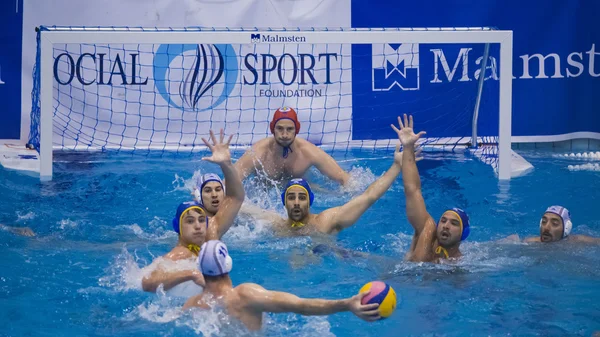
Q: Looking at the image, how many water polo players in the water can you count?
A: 7